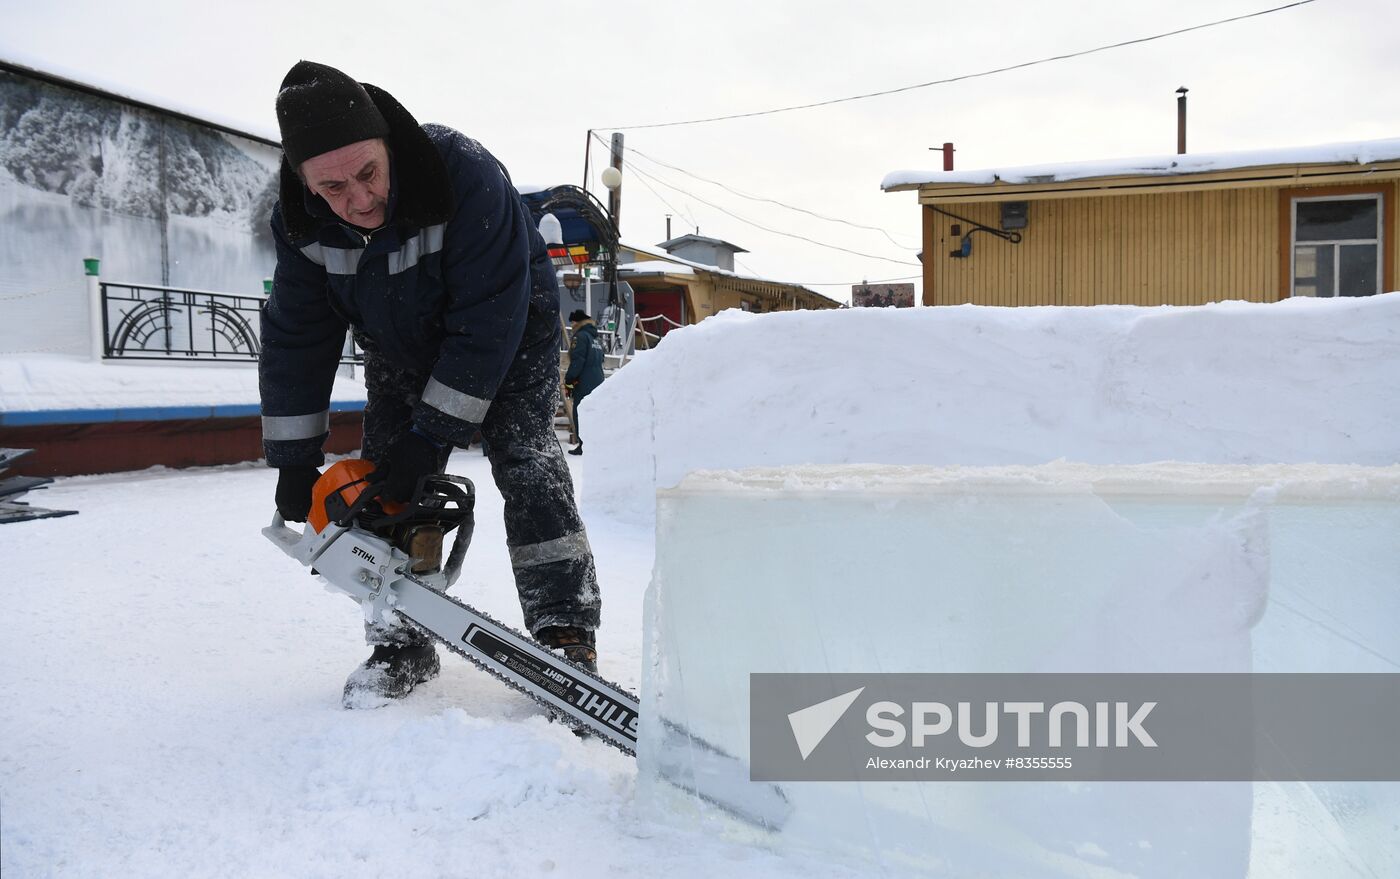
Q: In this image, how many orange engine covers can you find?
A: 1